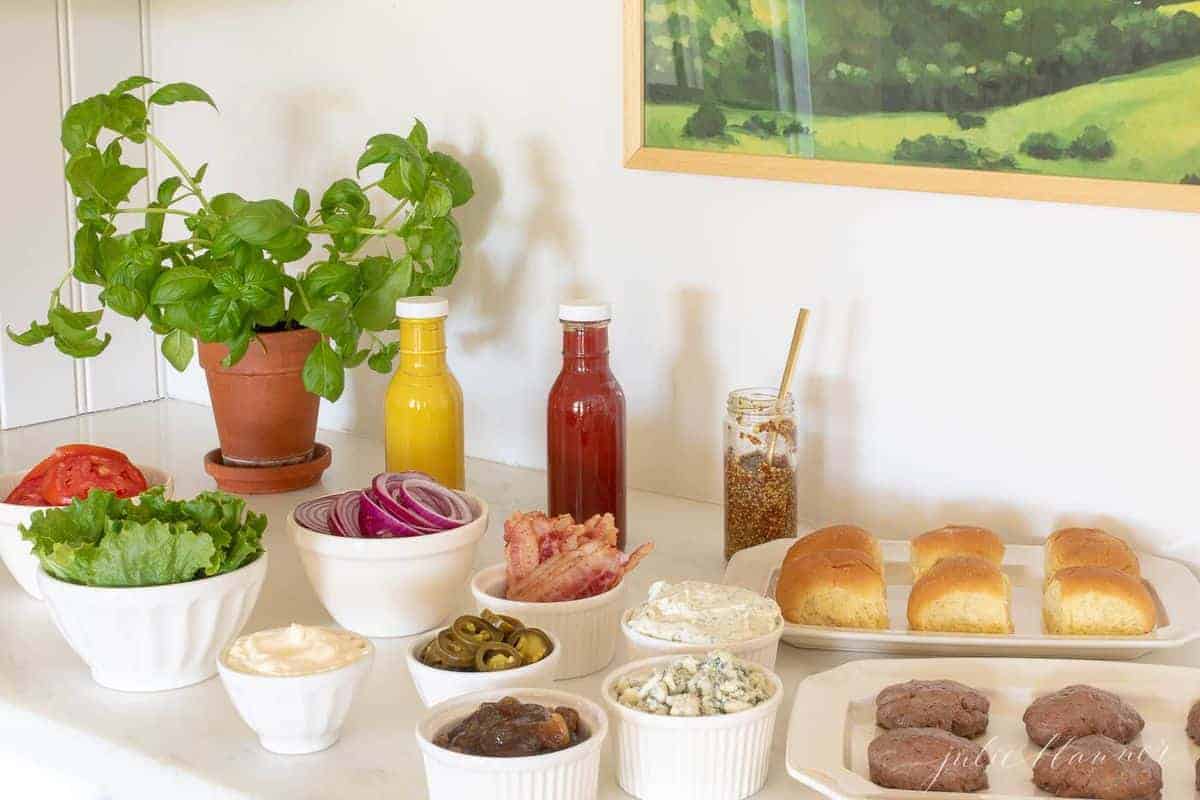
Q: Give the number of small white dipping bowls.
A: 6